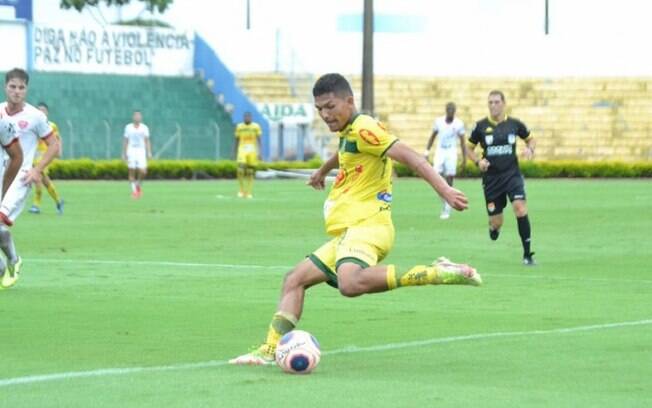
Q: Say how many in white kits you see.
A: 4